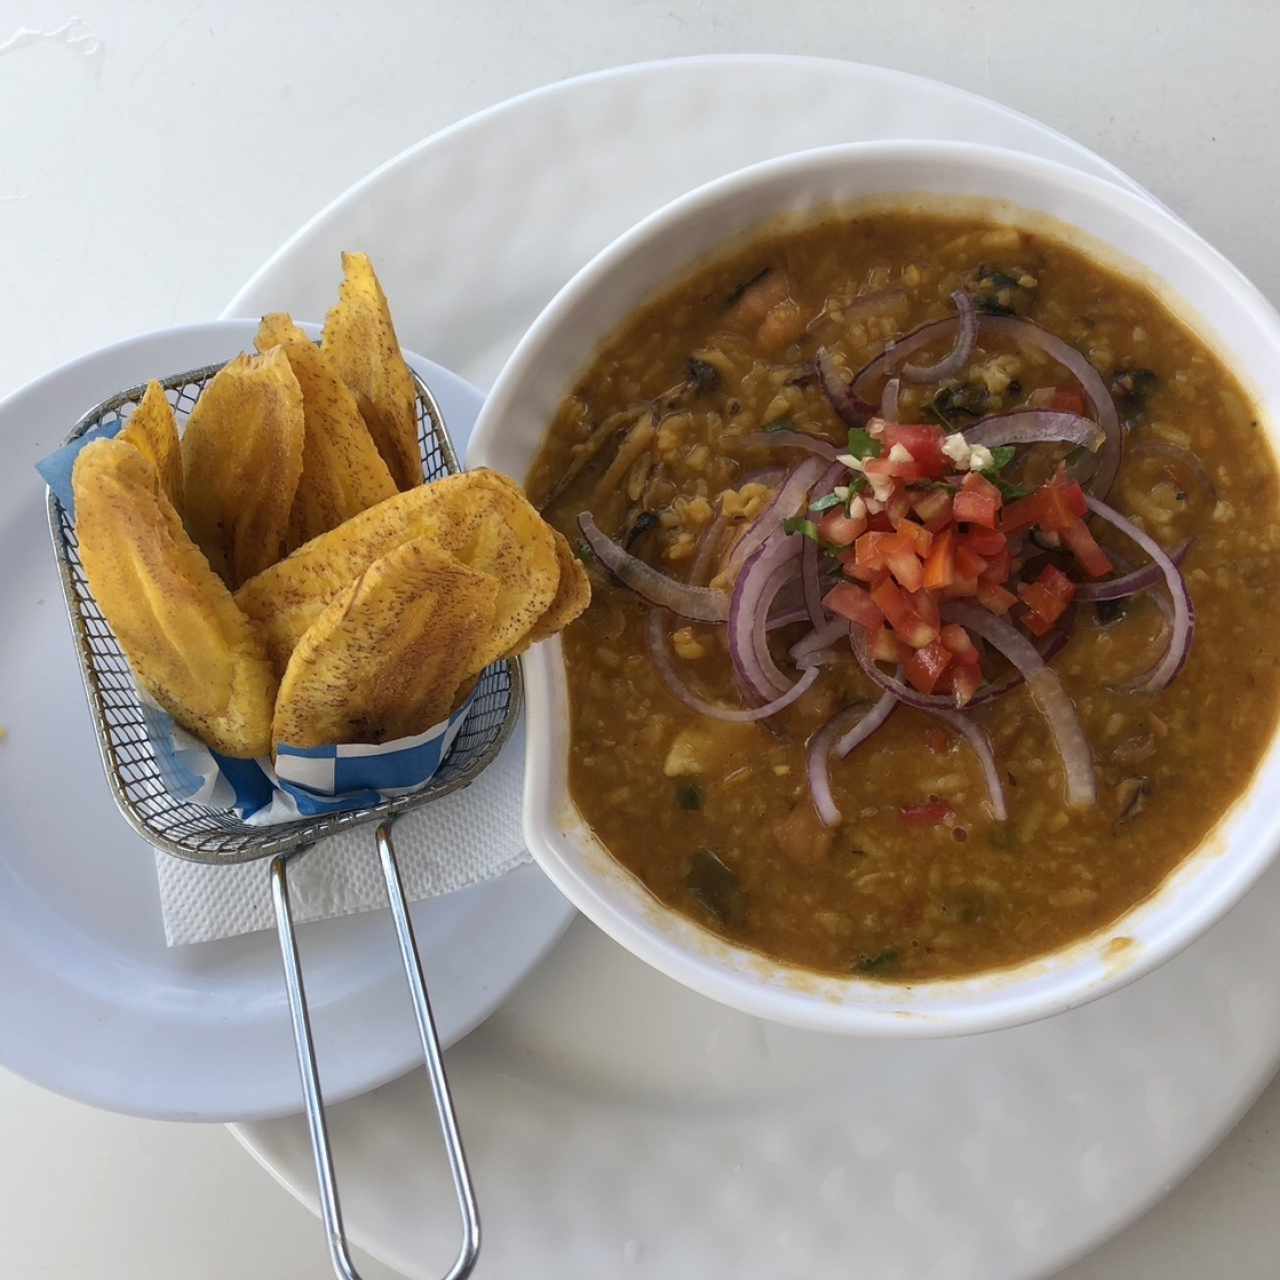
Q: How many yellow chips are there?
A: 8